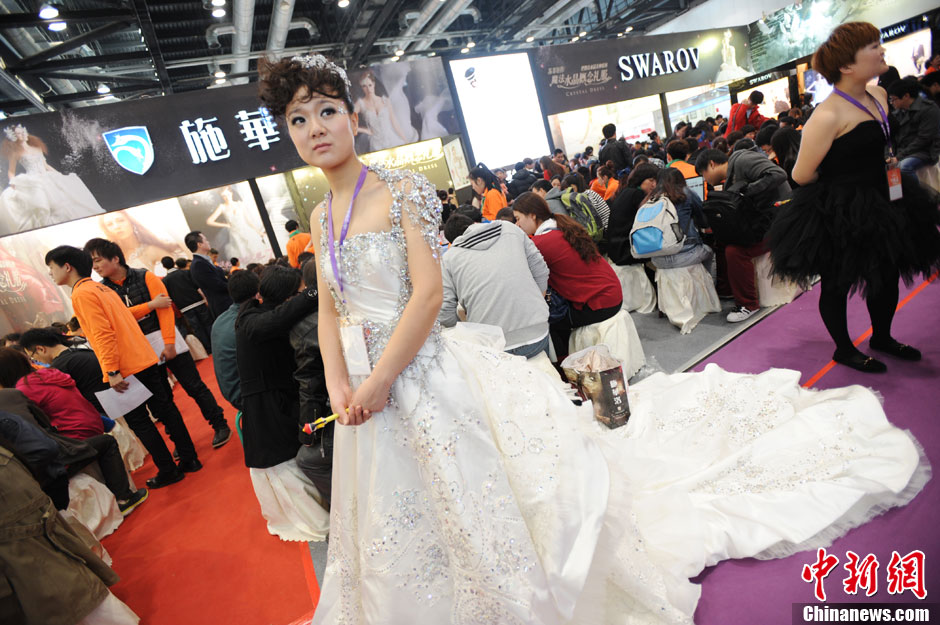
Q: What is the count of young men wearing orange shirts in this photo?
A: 2